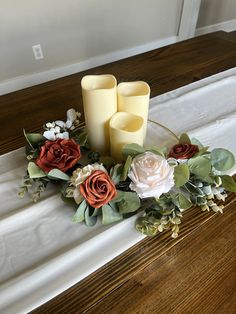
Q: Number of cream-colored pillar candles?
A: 3